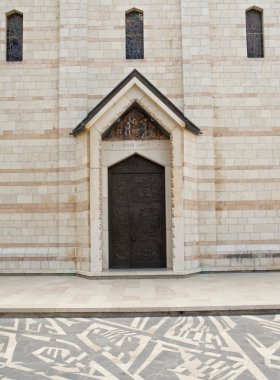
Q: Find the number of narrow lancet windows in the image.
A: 3